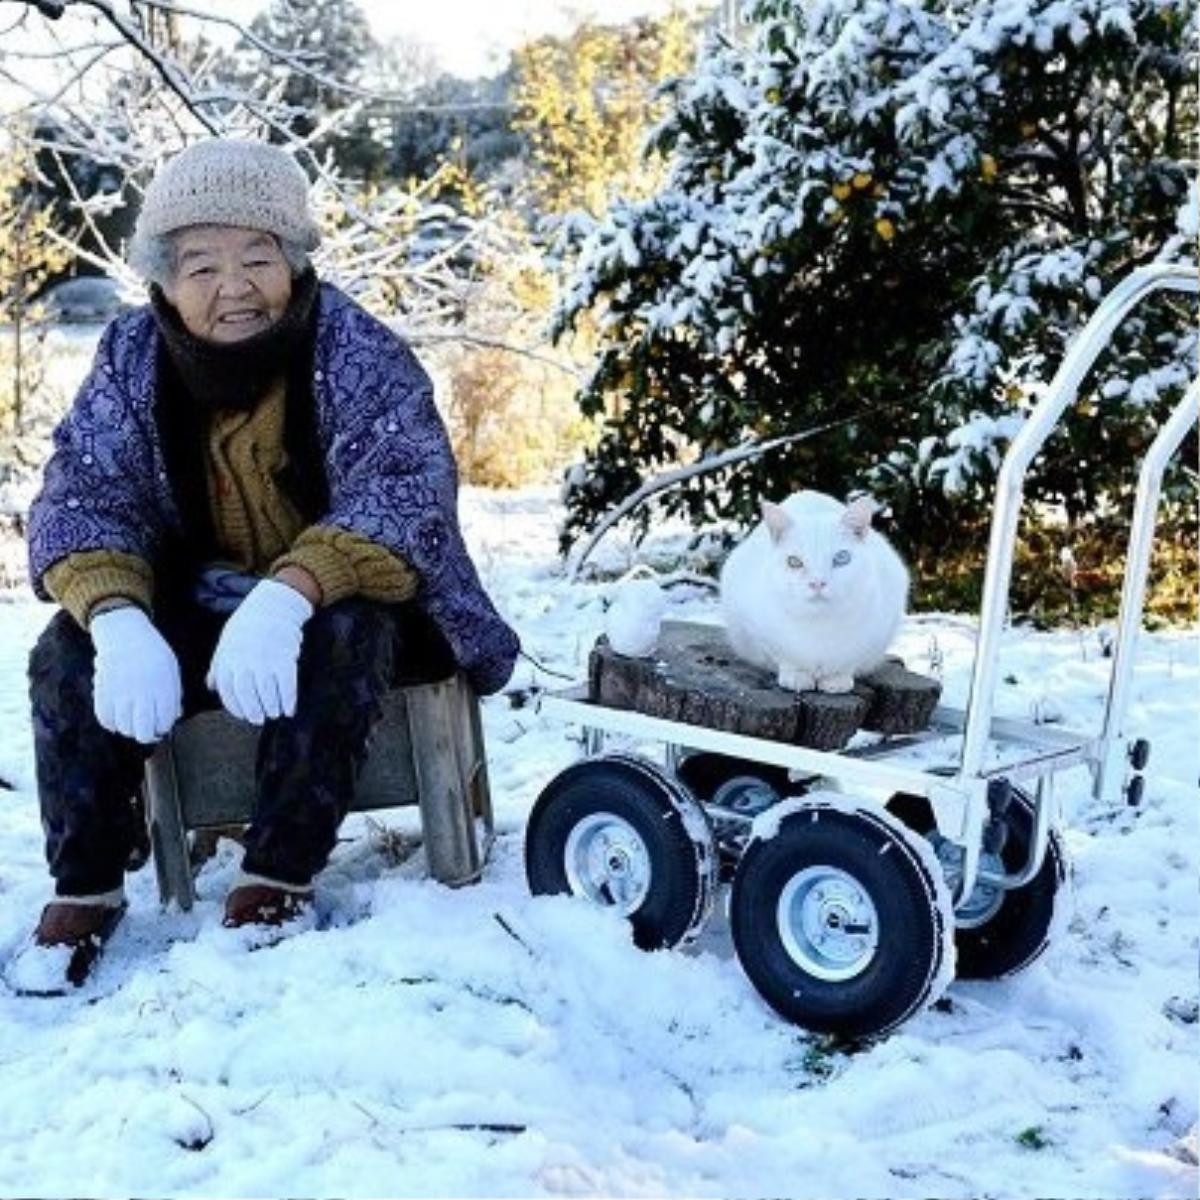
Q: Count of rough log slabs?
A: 1